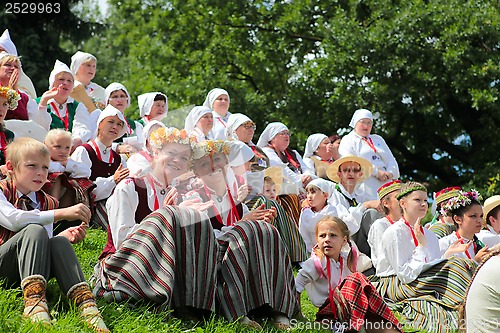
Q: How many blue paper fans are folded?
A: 0